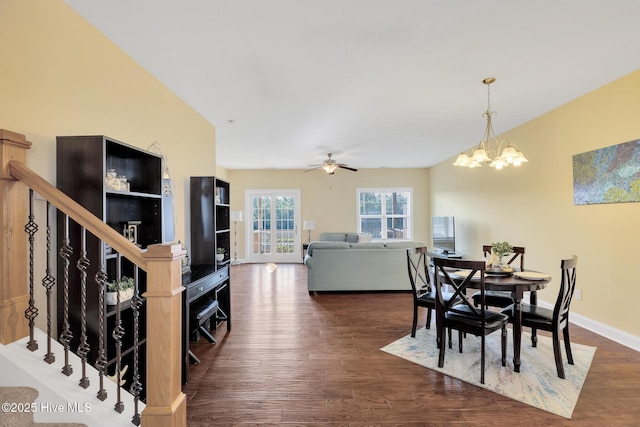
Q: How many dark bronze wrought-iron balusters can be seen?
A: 7